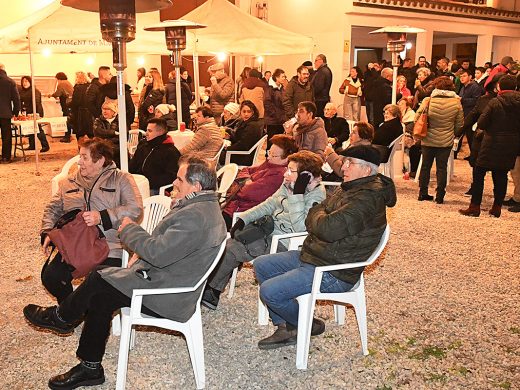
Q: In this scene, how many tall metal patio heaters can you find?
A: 3